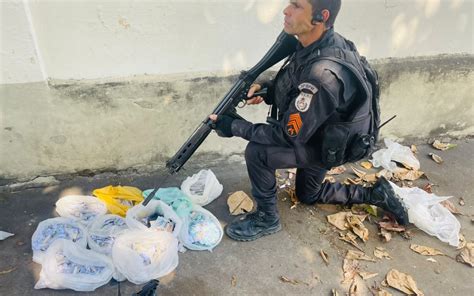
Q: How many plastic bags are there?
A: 12